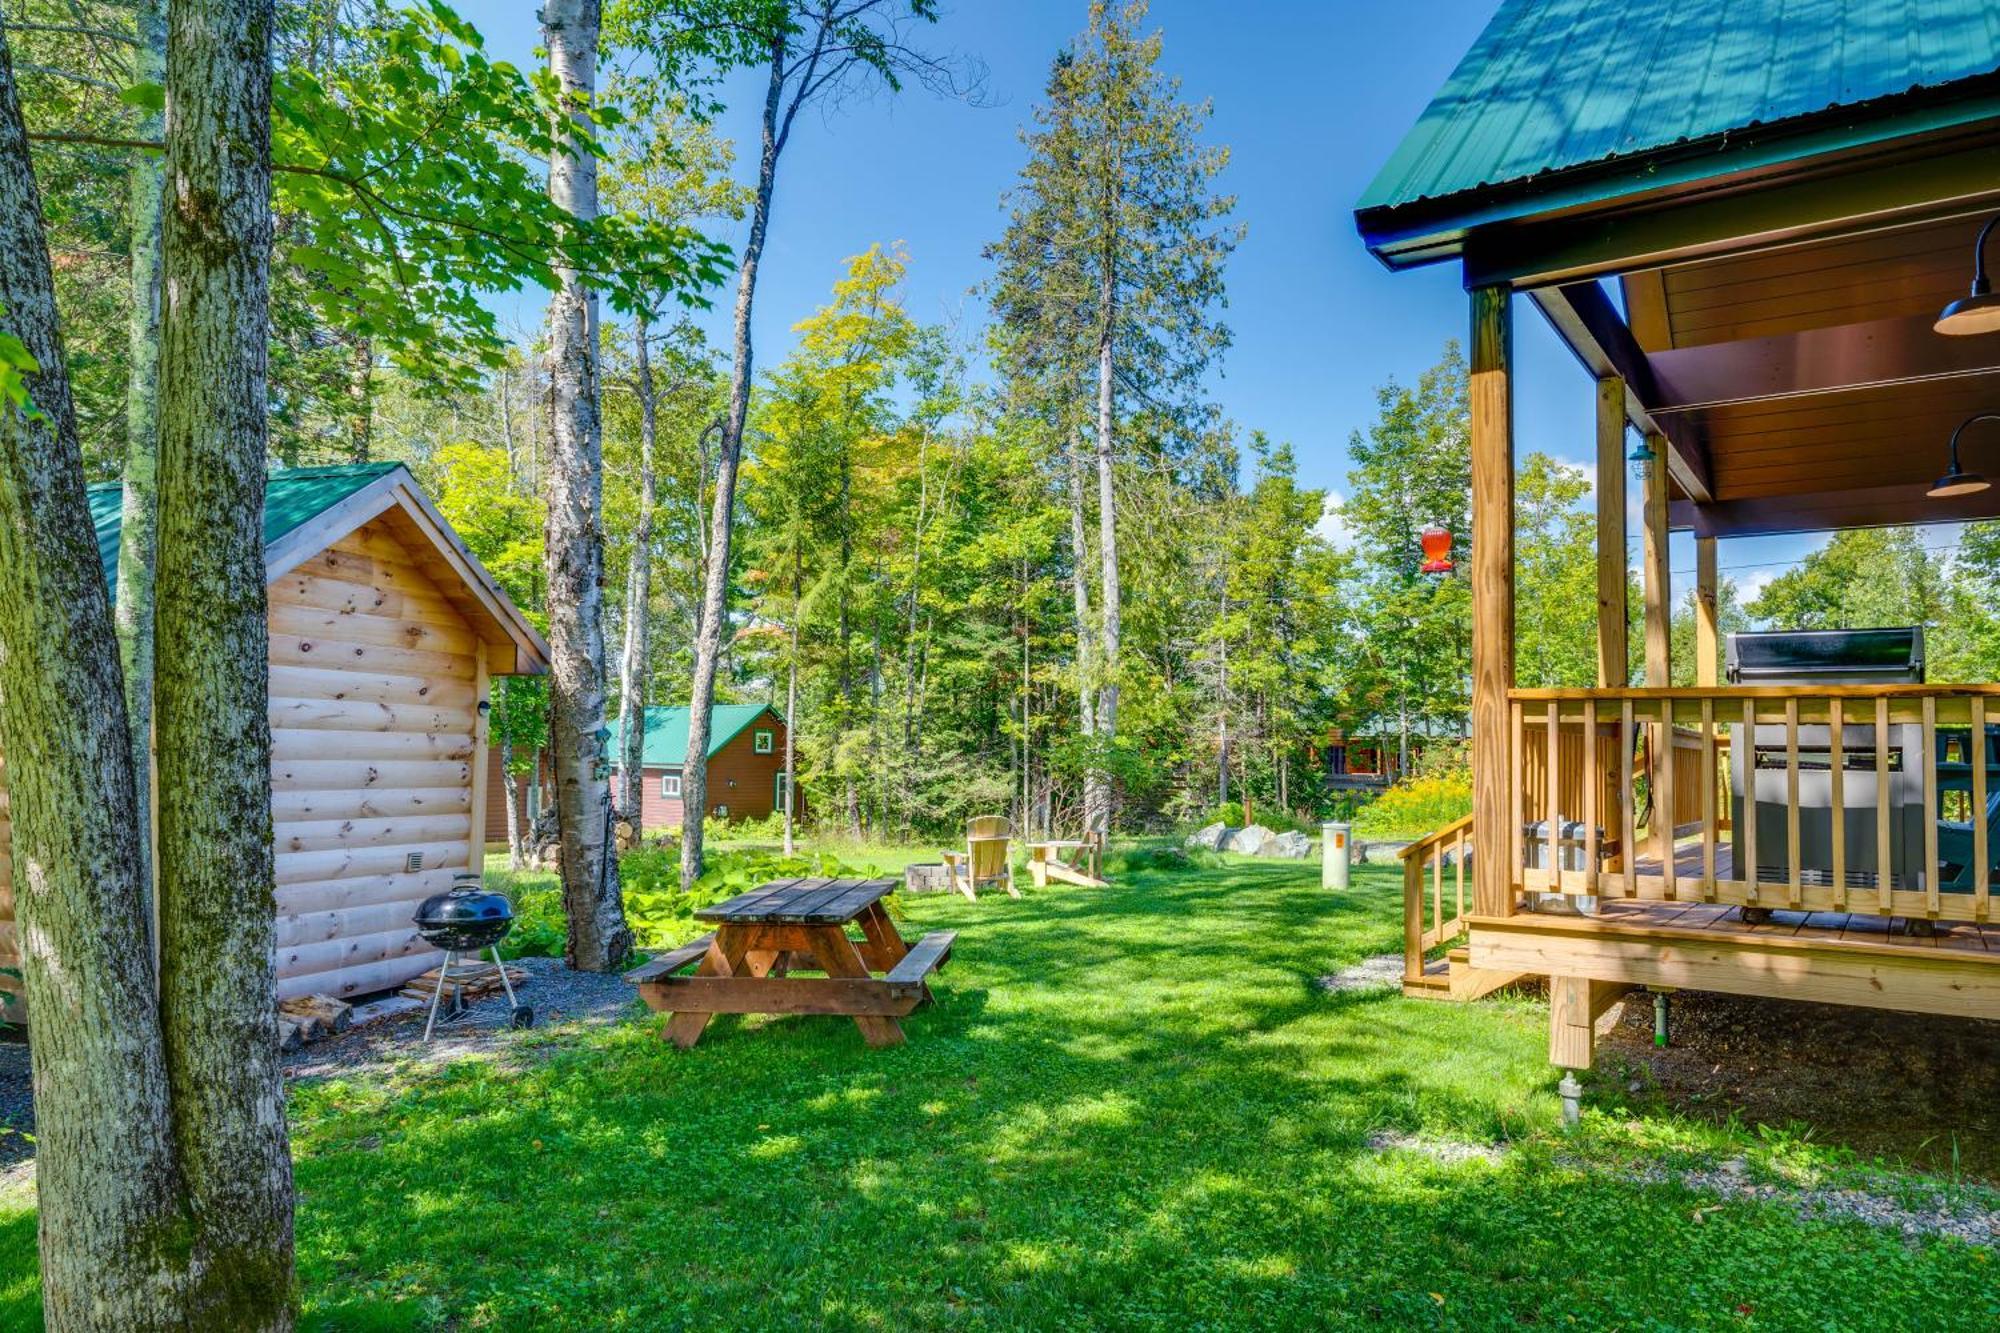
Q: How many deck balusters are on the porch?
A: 12